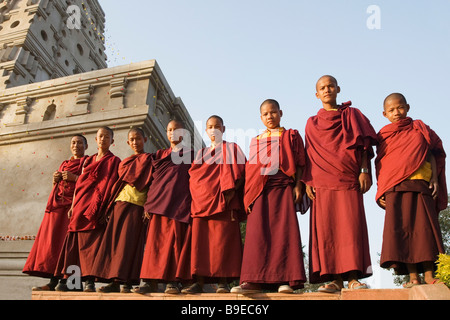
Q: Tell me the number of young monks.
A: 8